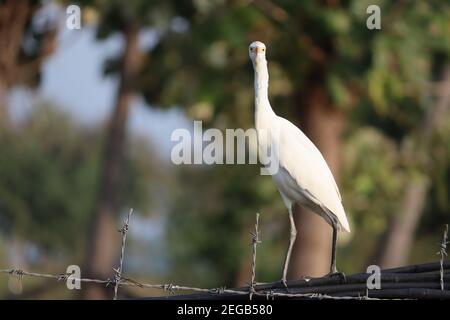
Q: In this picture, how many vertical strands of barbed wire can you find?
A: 3